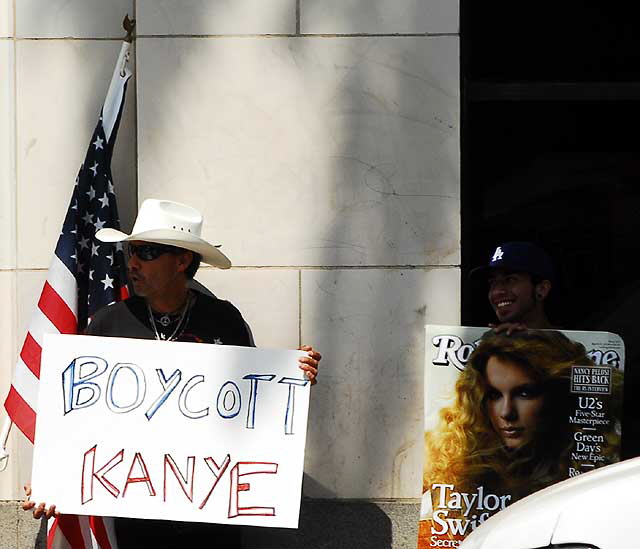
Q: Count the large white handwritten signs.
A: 1